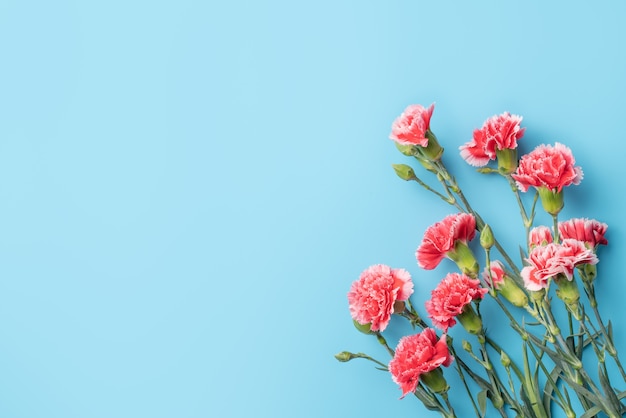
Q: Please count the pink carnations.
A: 11